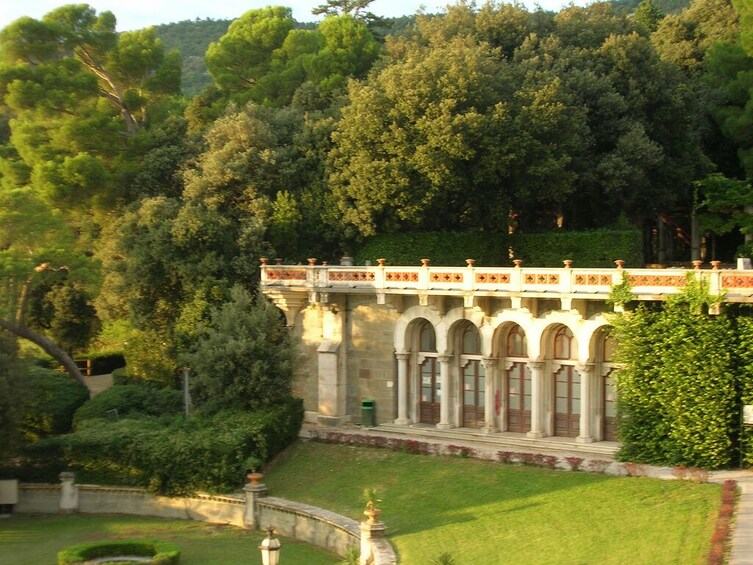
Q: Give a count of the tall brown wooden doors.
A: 5